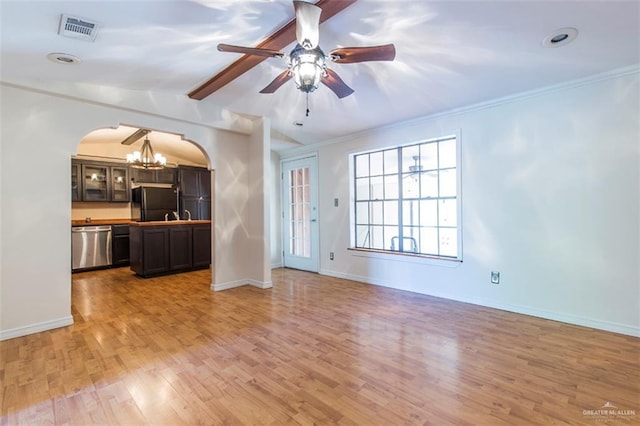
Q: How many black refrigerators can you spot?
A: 1